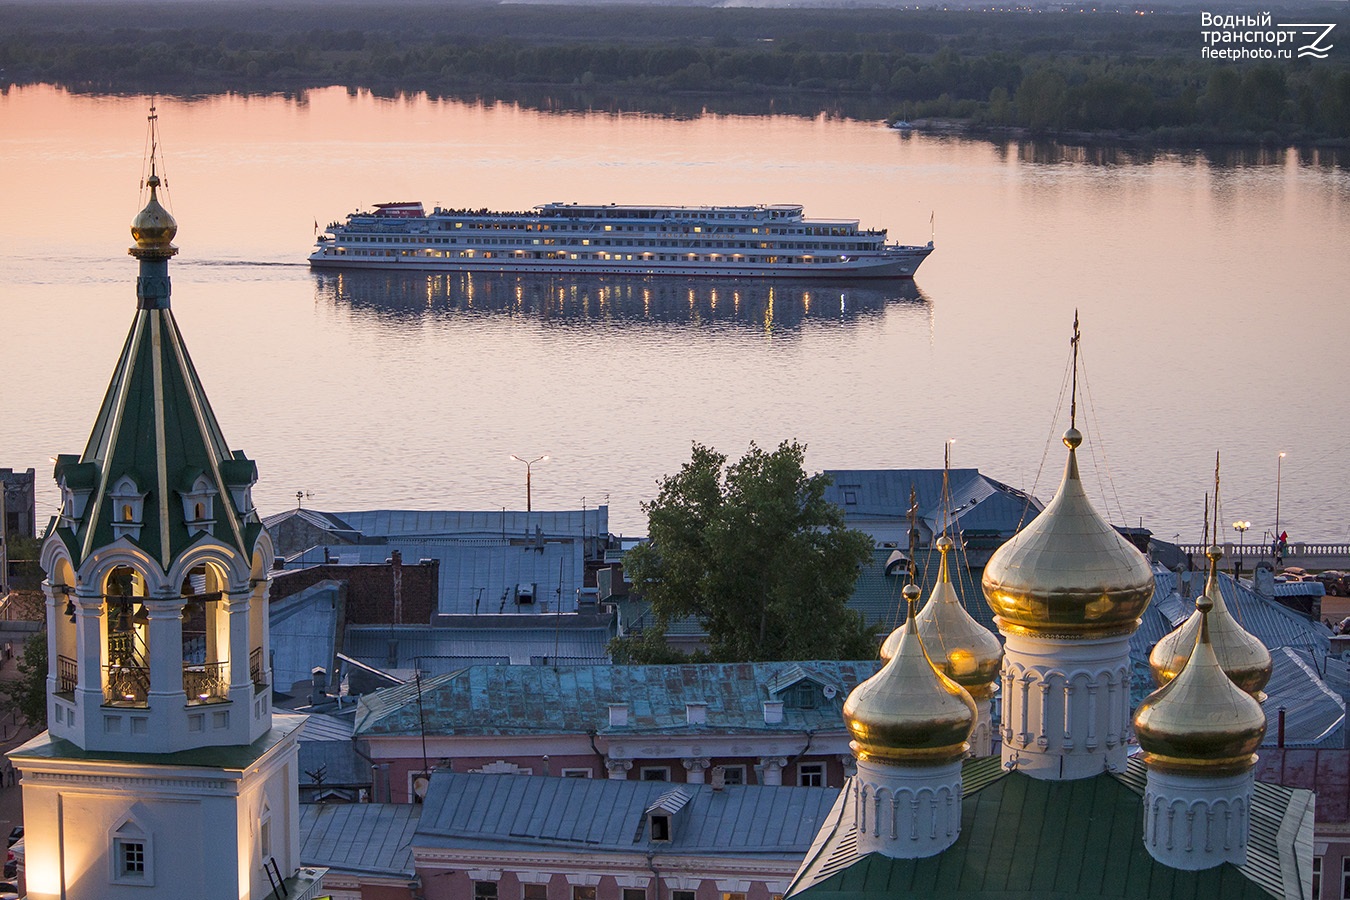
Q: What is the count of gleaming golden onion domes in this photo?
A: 6